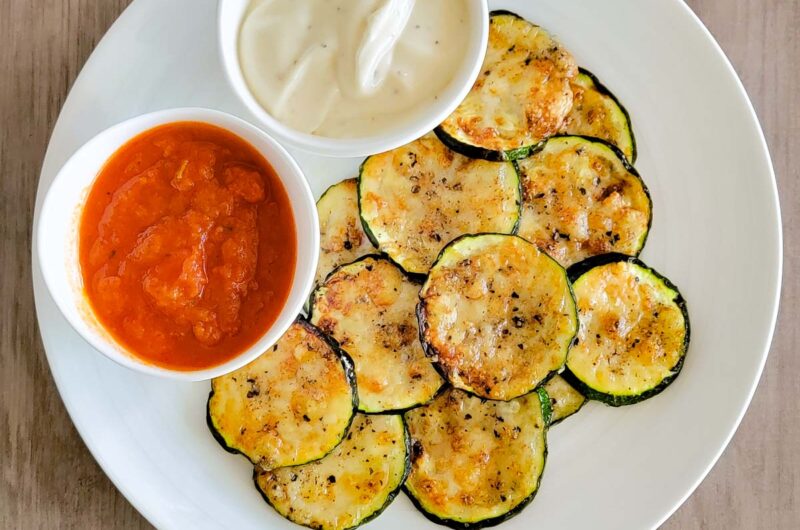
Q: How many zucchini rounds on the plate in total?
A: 12